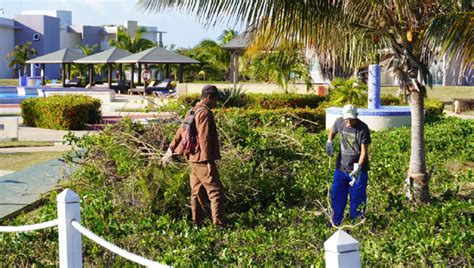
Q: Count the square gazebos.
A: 3